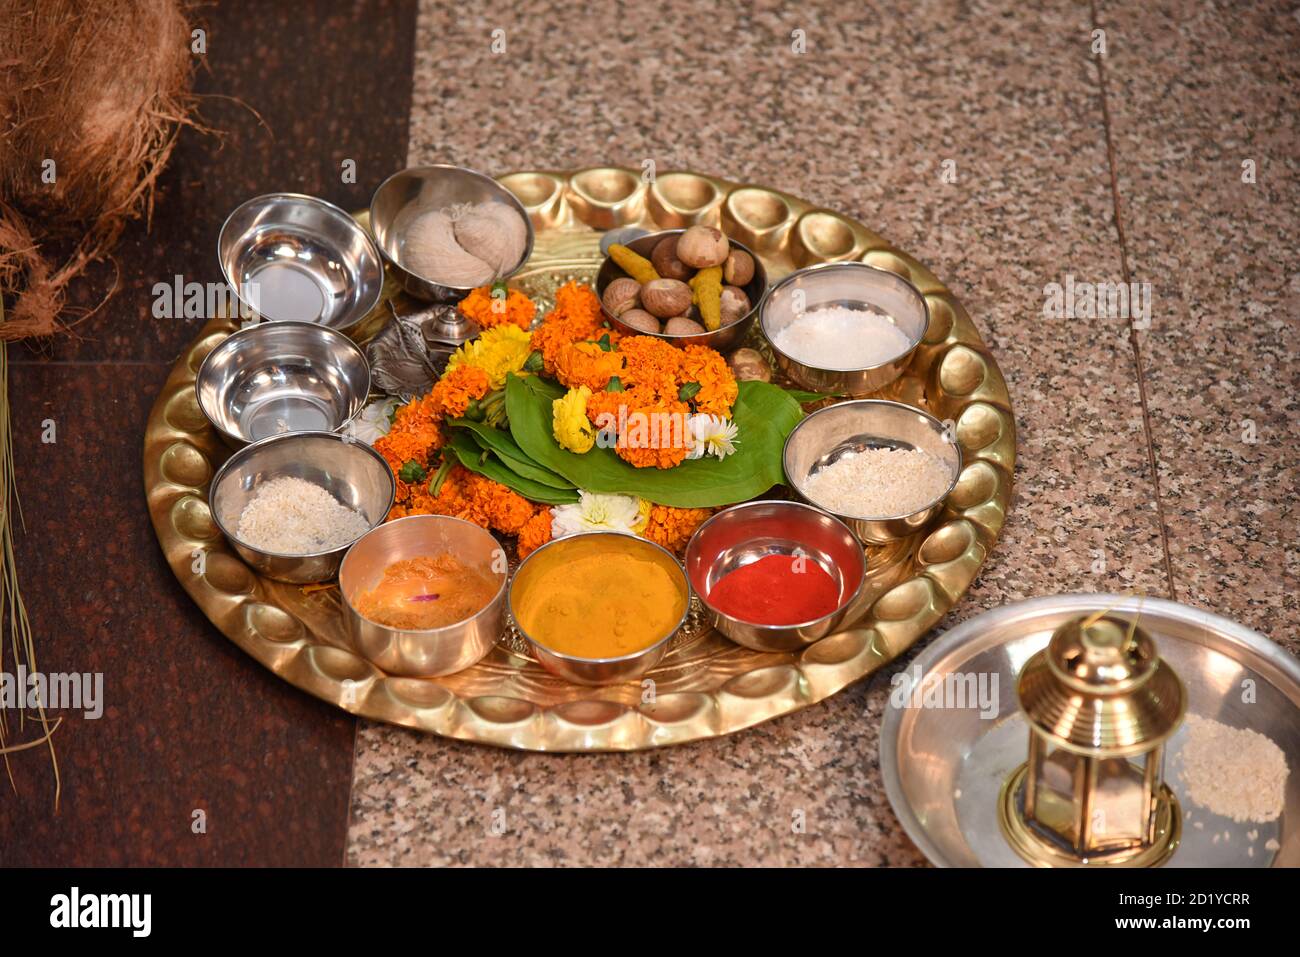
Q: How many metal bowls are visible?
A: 10